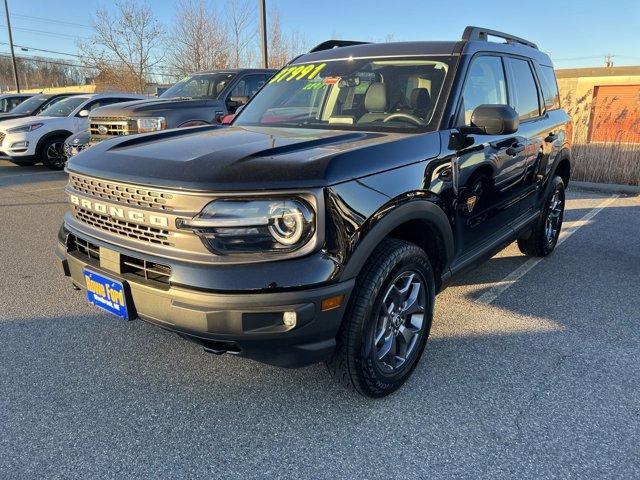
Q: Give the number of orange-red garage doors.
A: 1